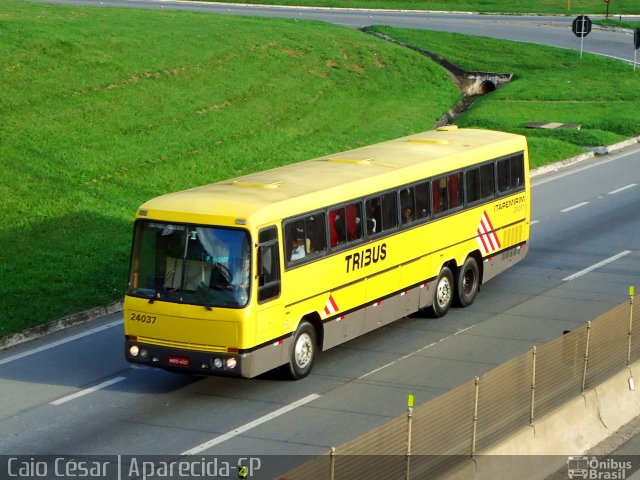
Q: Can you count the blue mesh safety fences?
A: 0